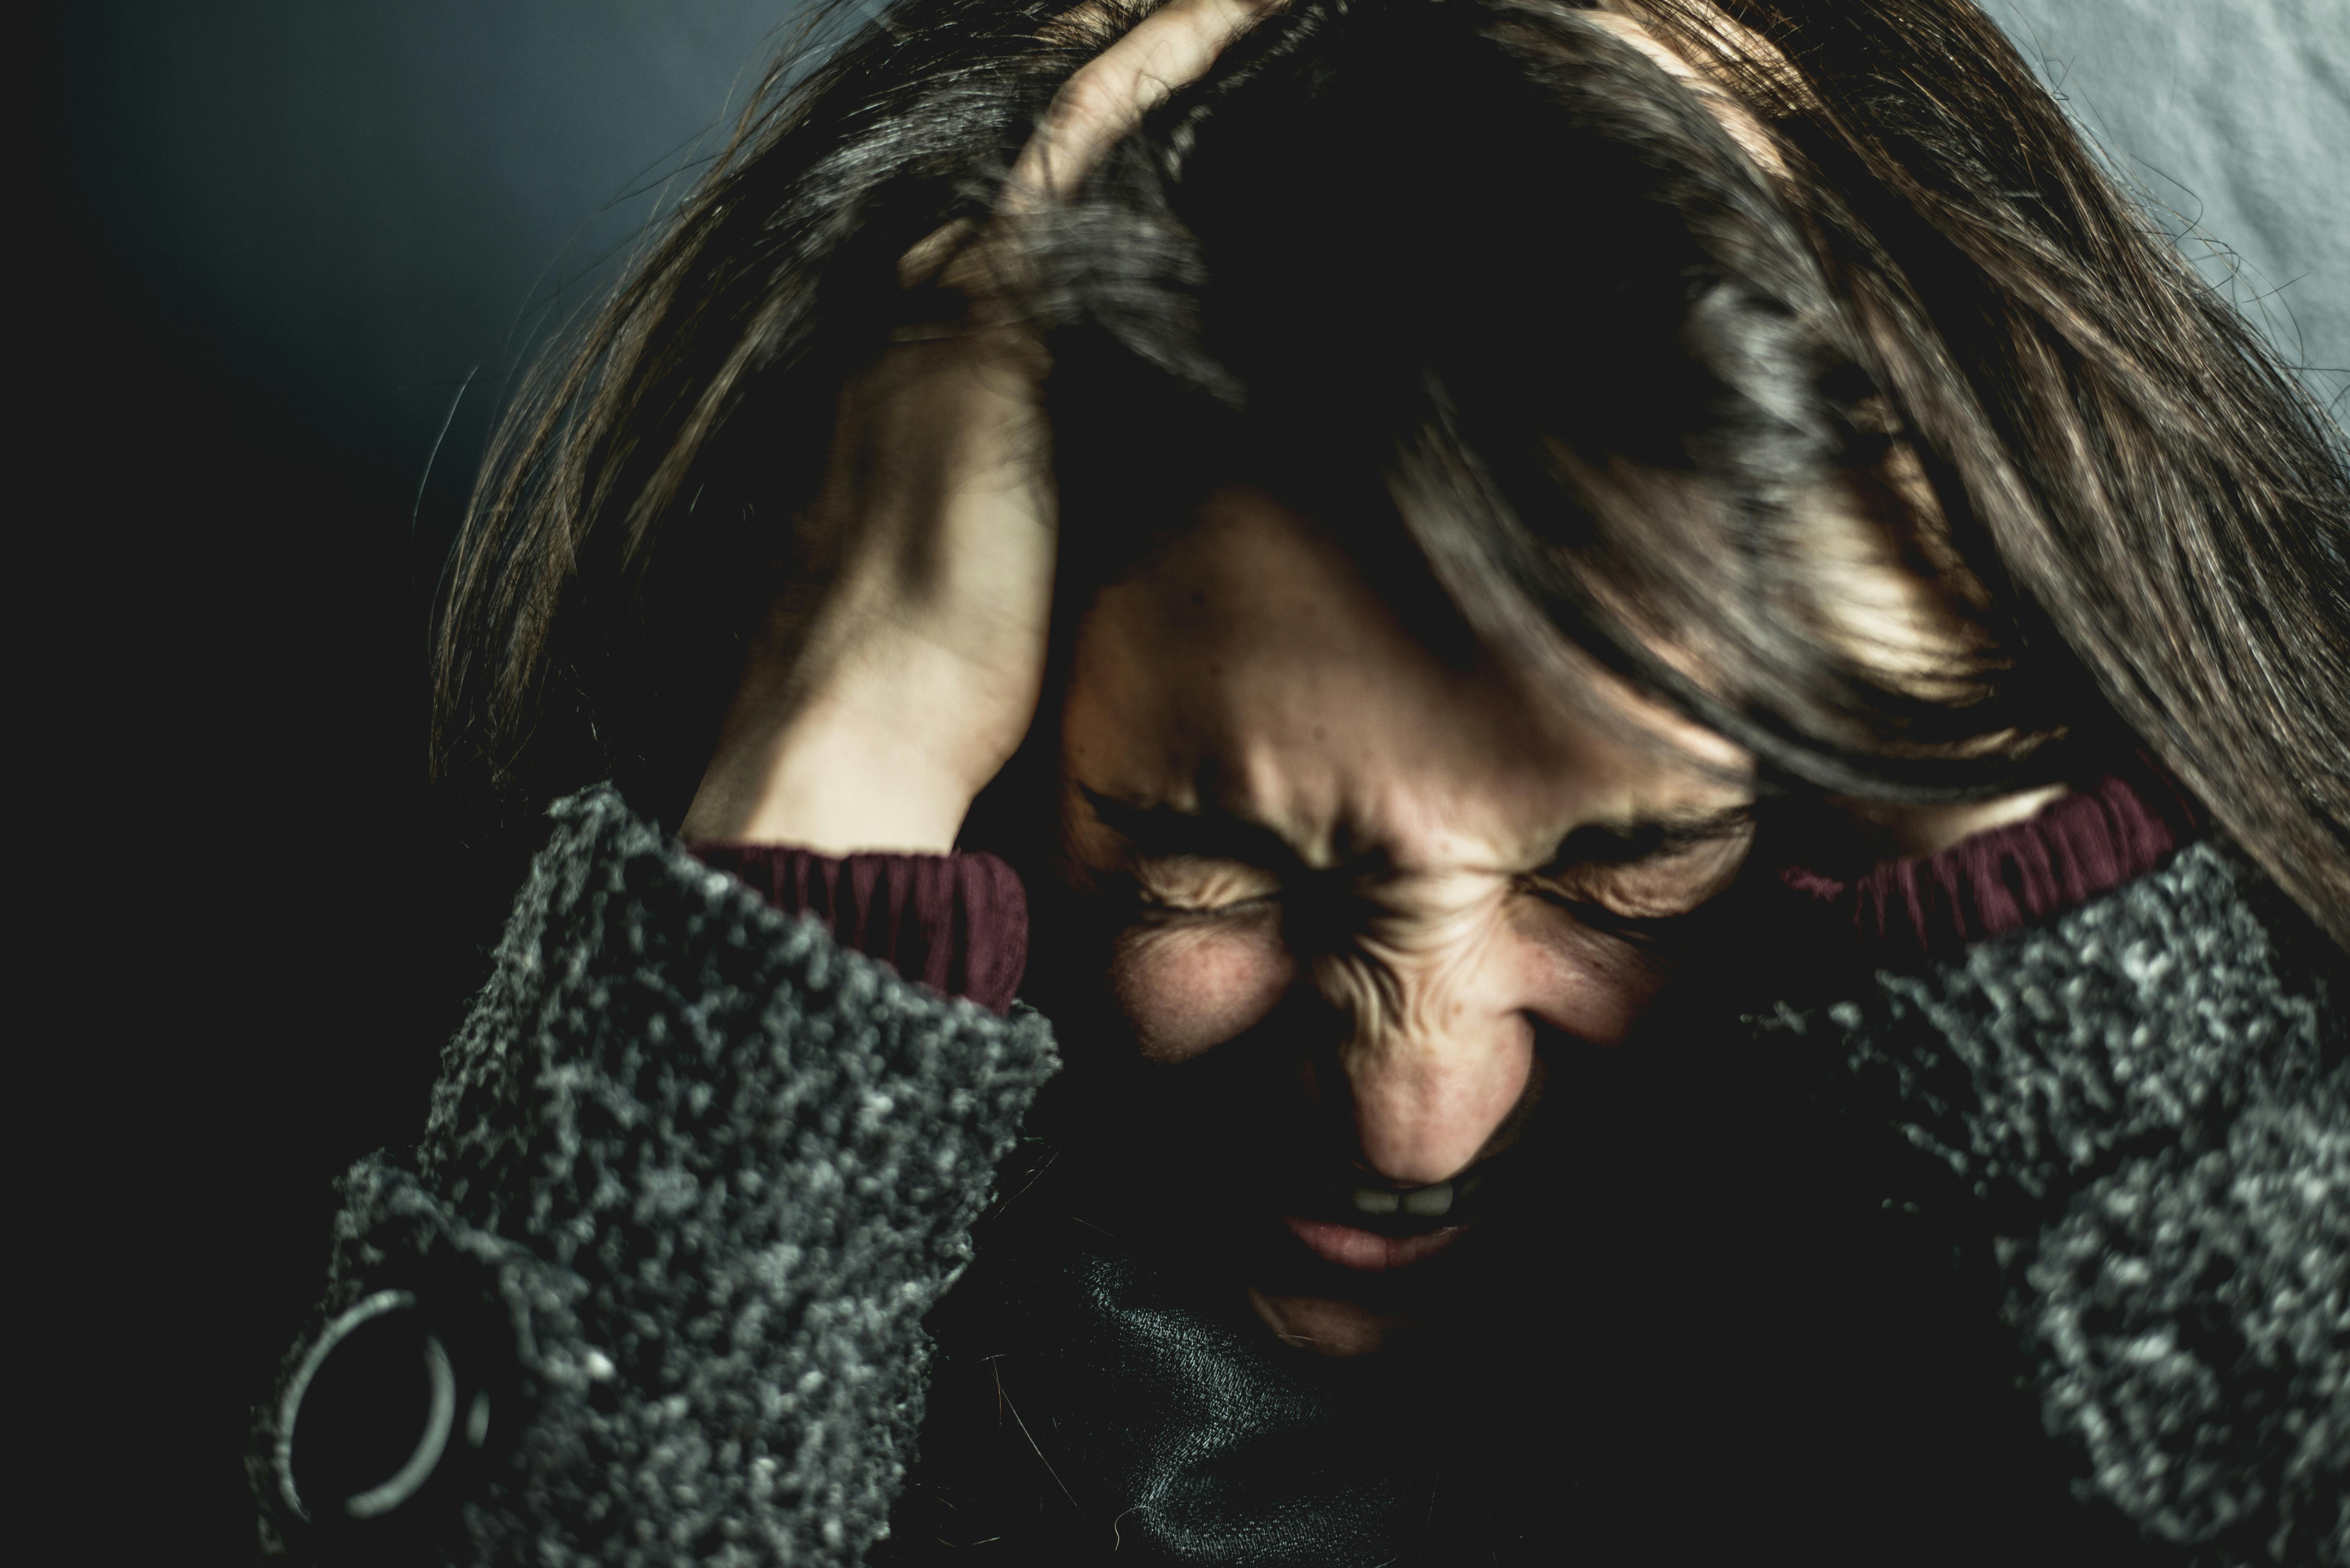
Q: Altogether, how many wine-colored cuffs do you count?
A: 2